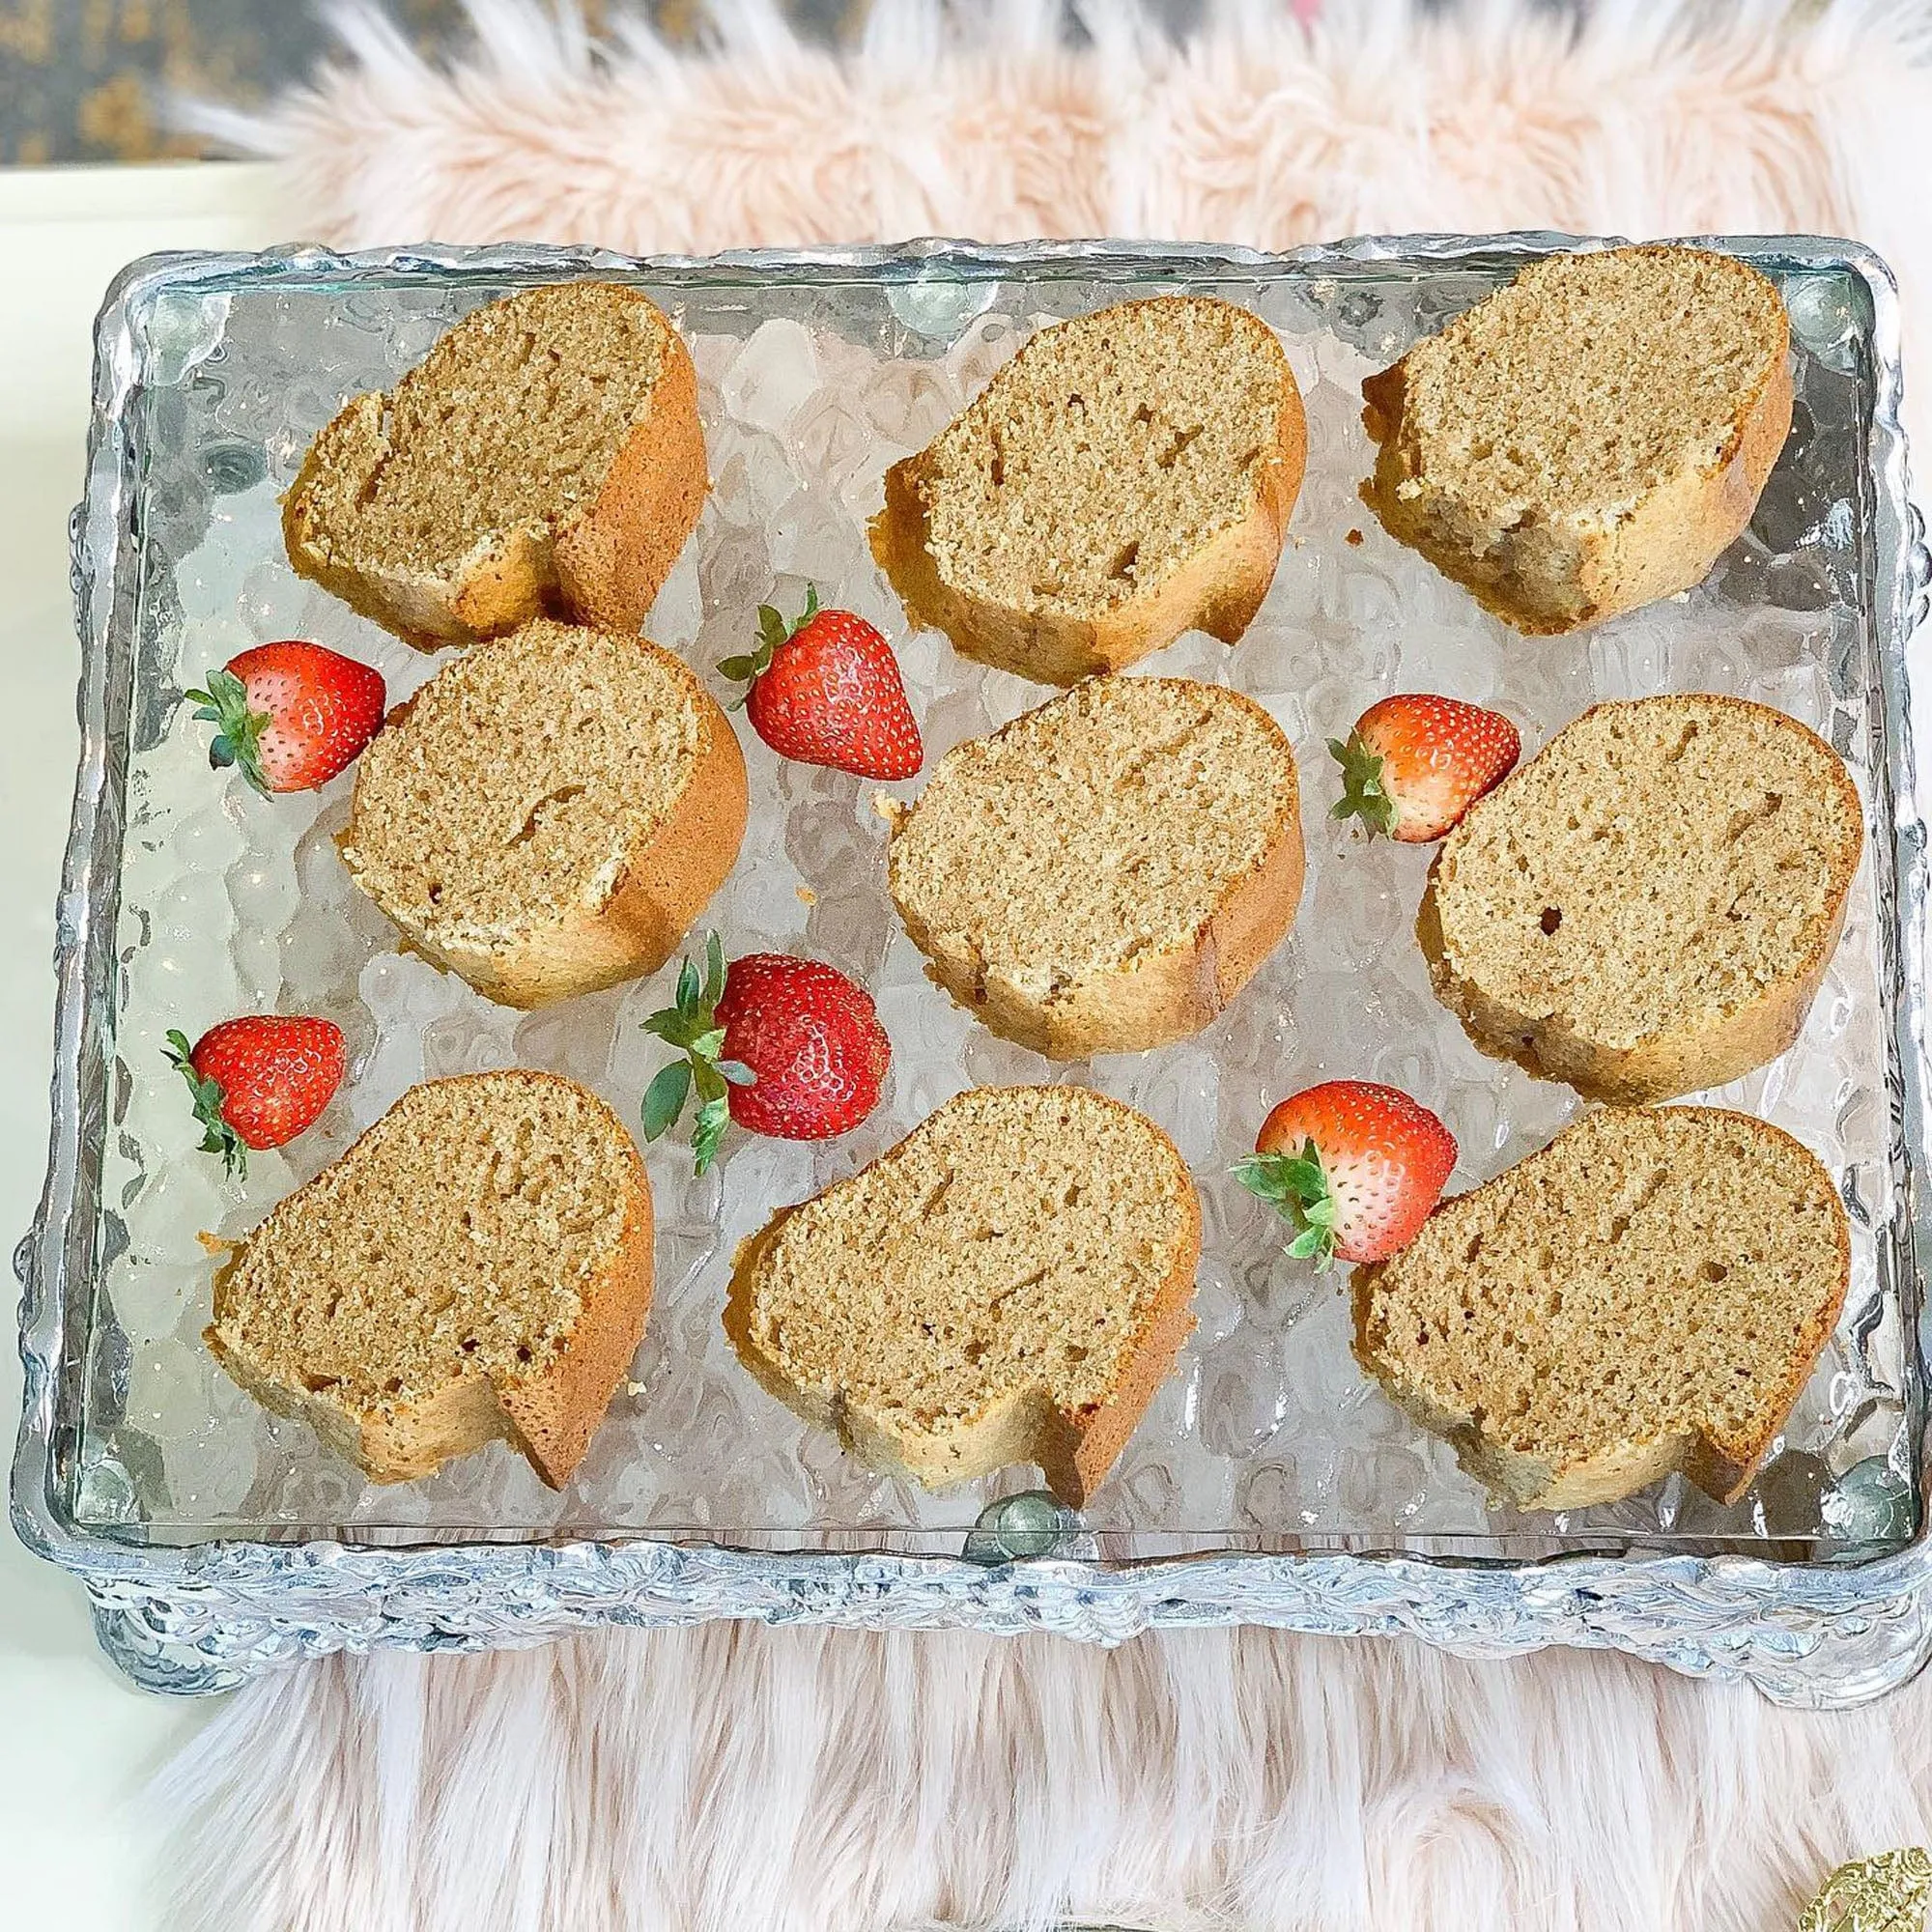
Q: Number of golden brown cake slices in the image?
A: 9